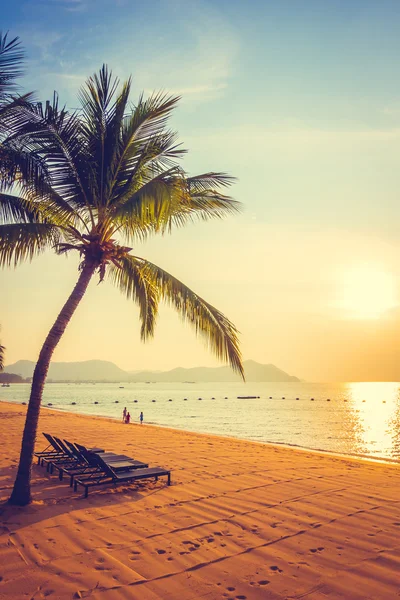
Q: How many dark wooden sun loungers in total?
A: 5